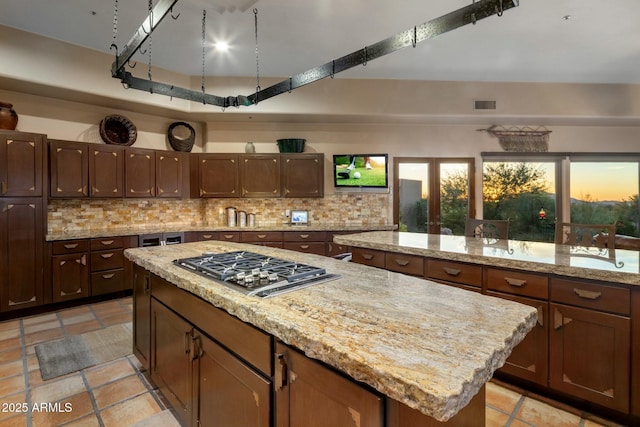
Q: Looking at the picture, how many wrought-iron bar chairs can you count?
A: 2